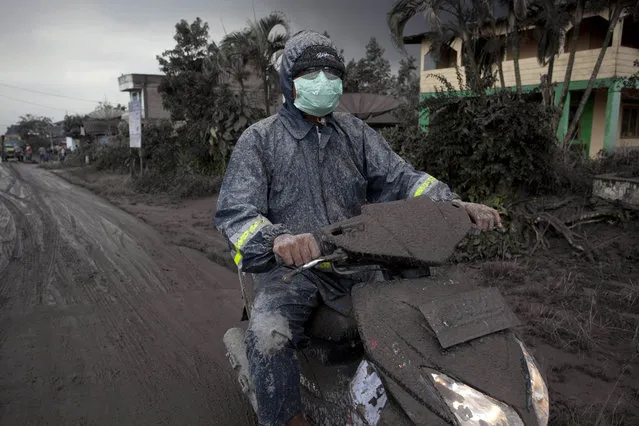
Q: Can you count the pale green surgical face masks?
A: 1